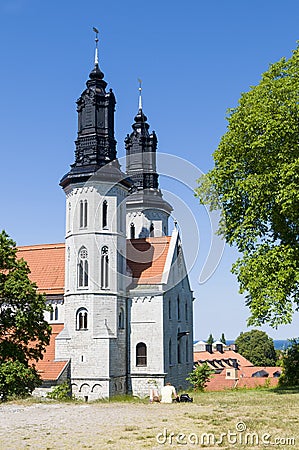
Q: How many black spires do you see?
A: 2